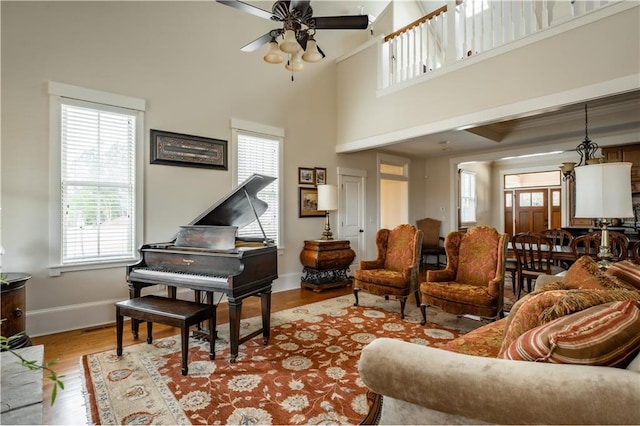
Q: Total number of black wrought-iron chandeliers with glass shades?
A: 1